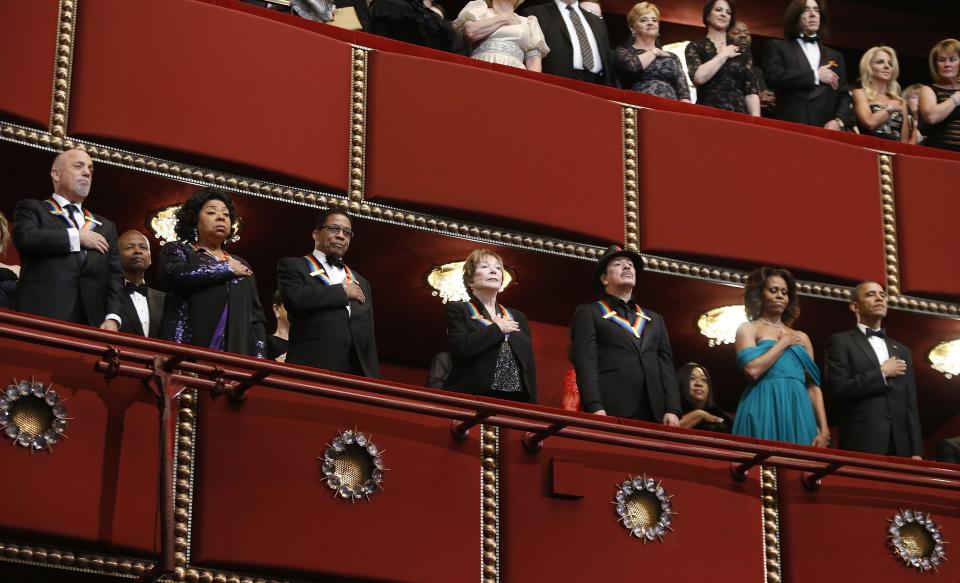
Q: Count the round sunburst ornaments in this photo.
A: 4